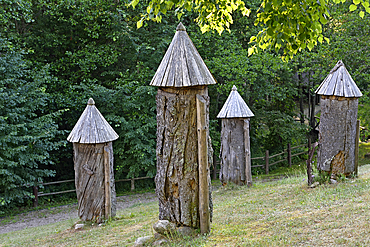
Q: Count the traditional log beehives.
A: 4